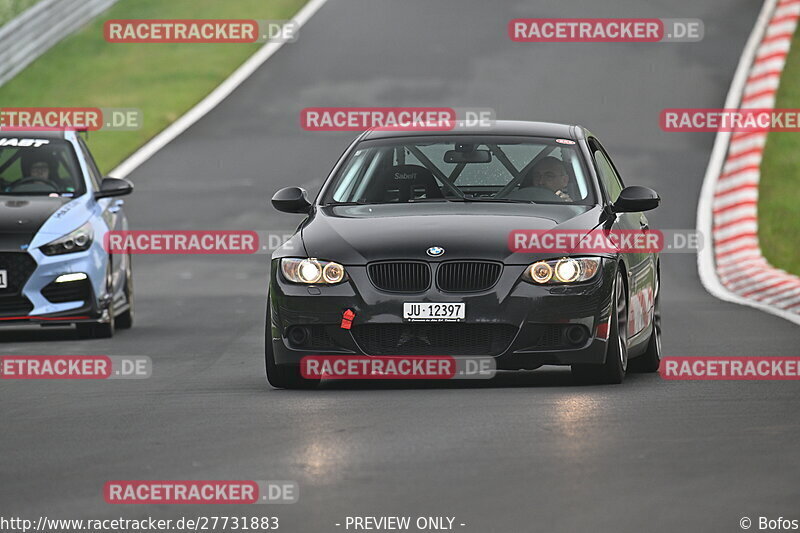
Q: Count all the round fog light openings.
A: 2